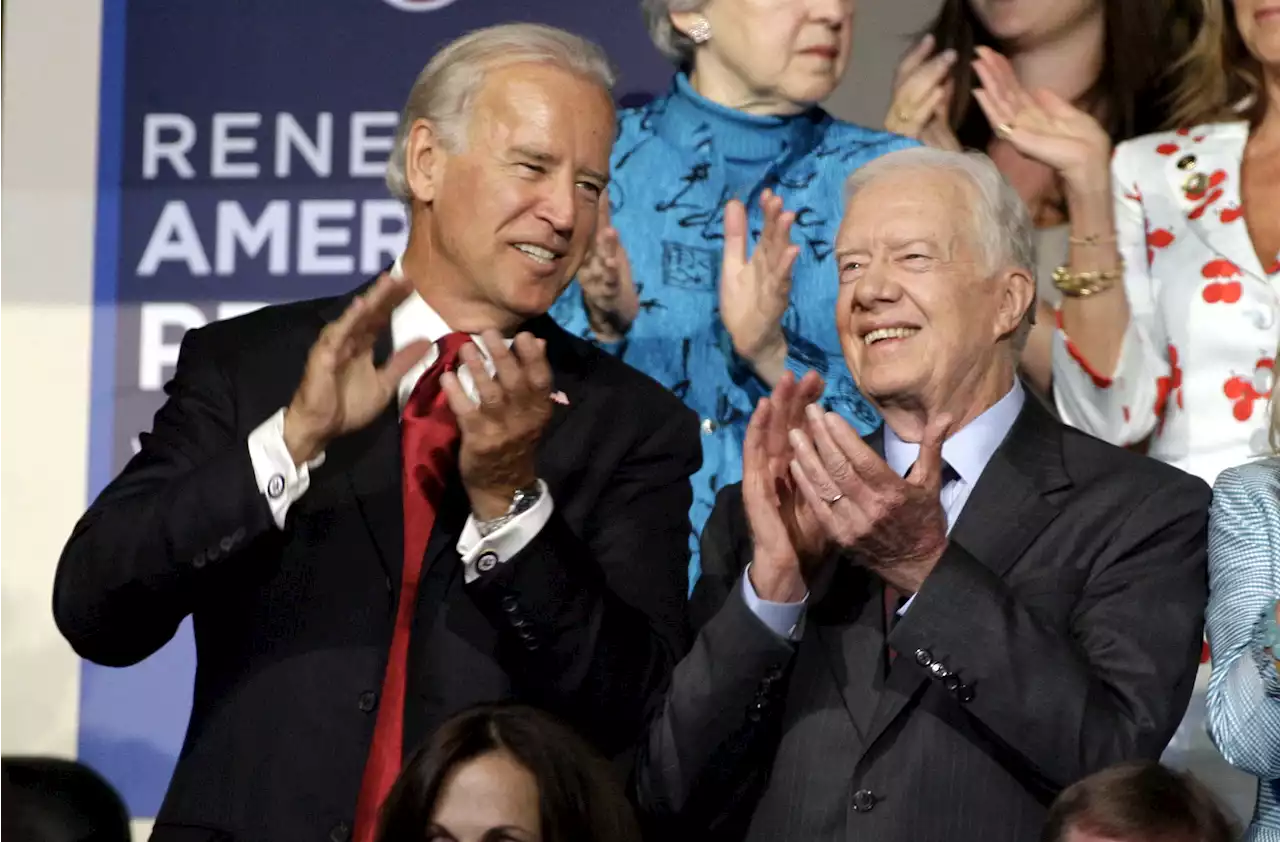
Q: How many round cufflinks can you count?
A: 2